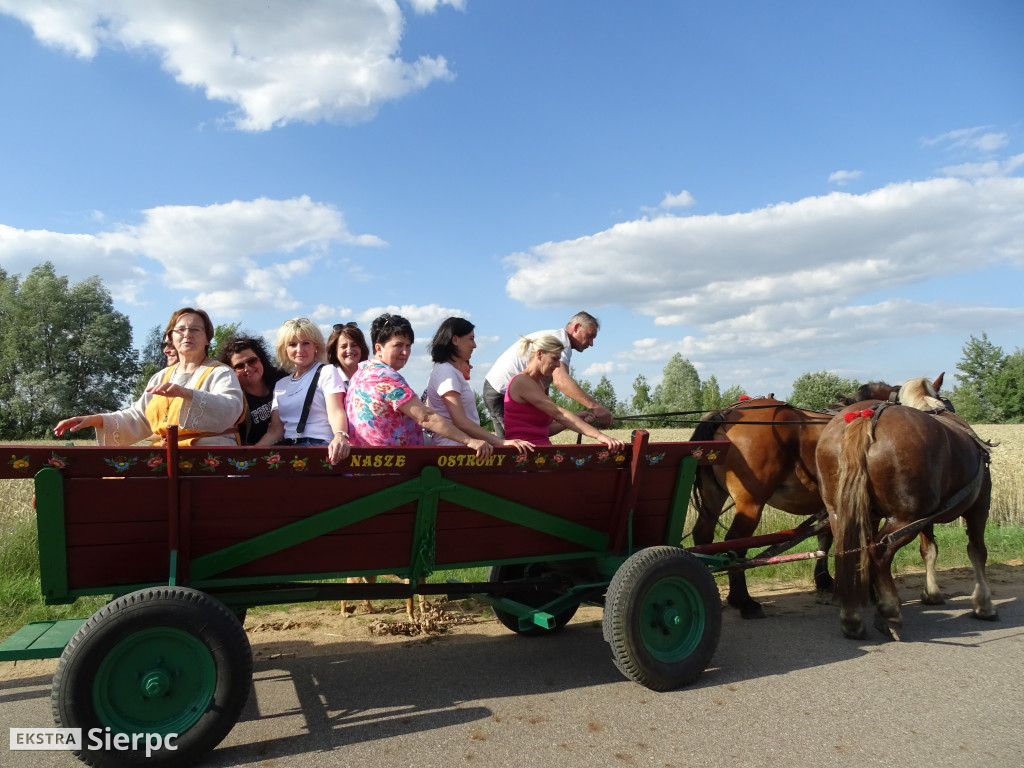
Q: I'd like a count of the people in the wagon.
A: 10